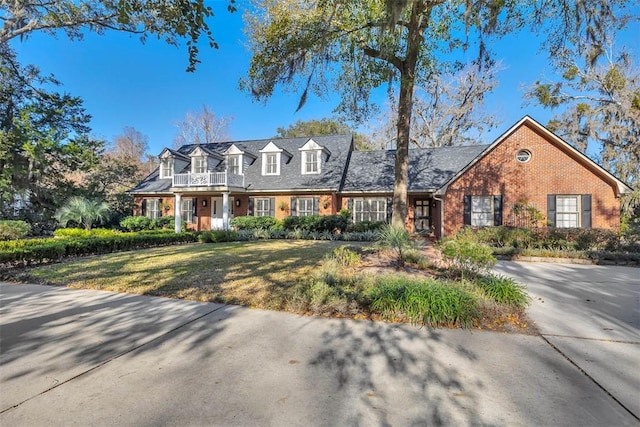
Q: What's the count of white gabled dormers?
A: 5